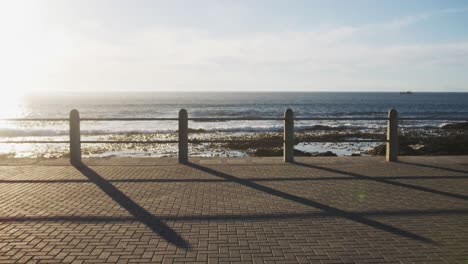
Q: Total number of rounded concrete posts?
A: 4